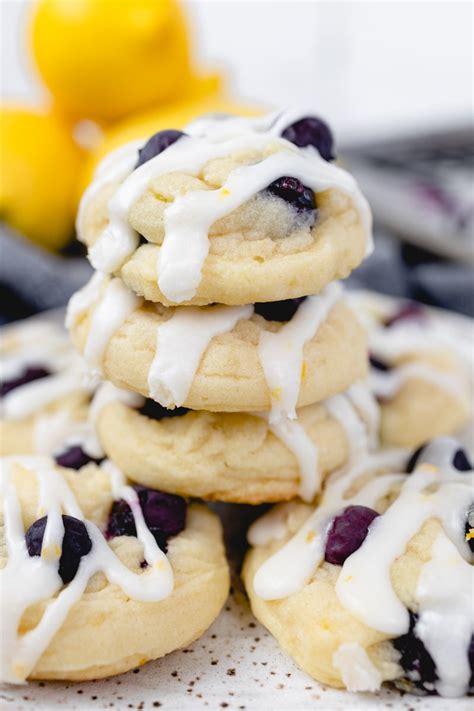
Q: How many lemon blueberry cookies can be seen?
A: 7